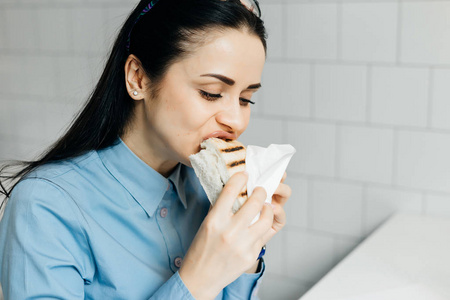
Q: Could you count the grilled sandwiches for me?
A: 1